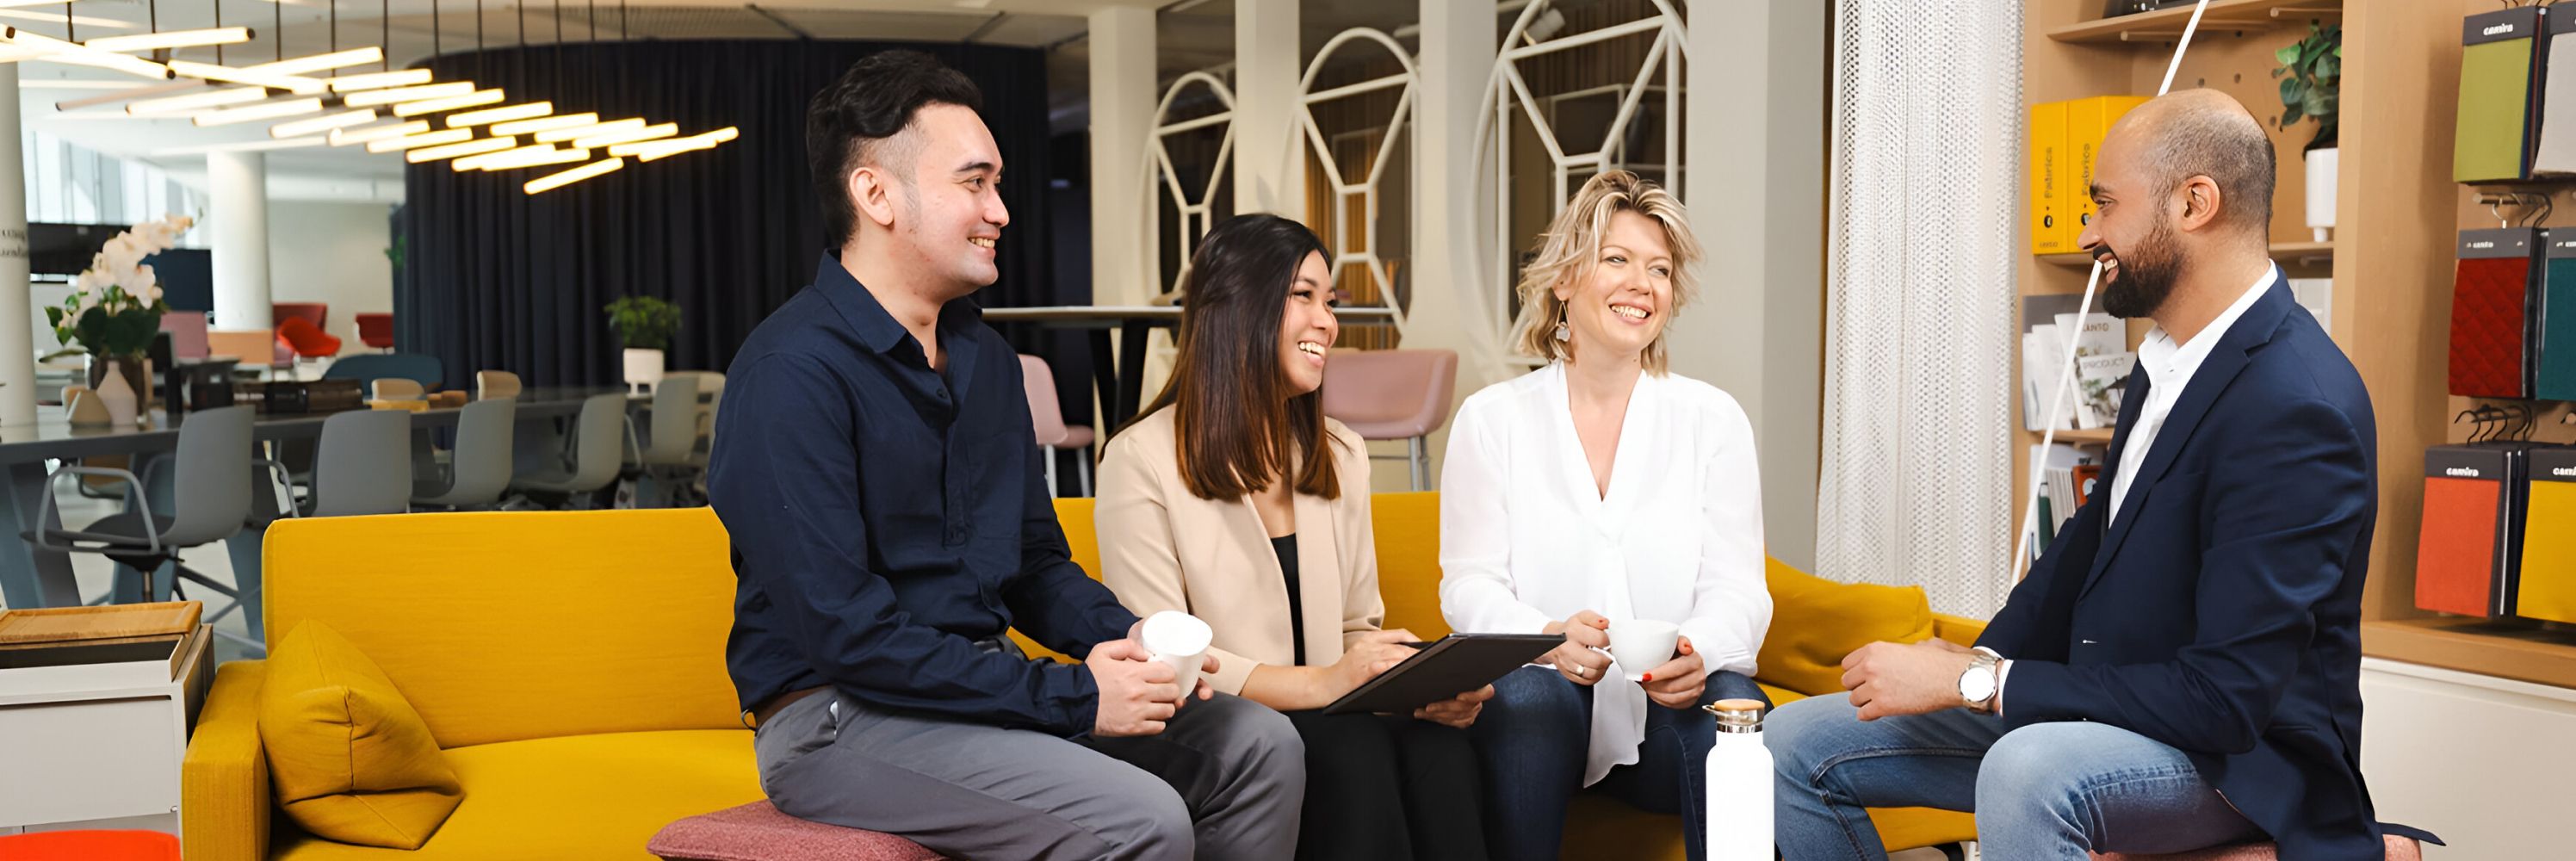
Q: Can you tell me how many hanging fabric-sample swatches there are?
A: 6